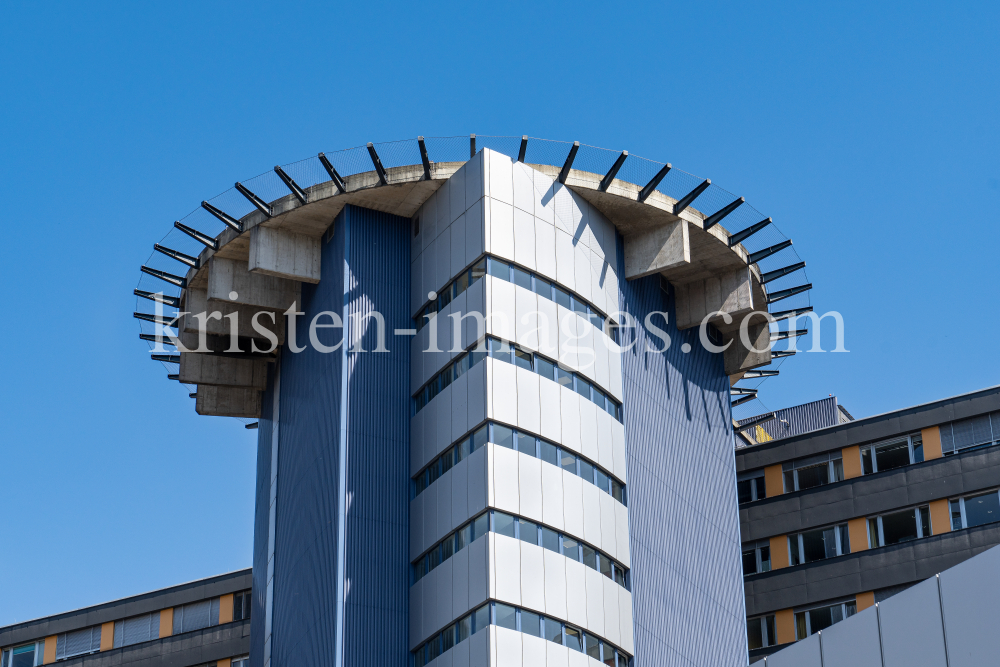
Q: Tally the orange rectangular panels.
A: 13